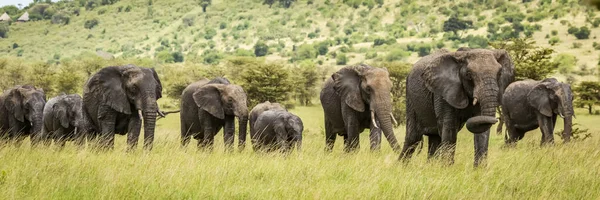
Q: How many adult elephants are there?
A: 6